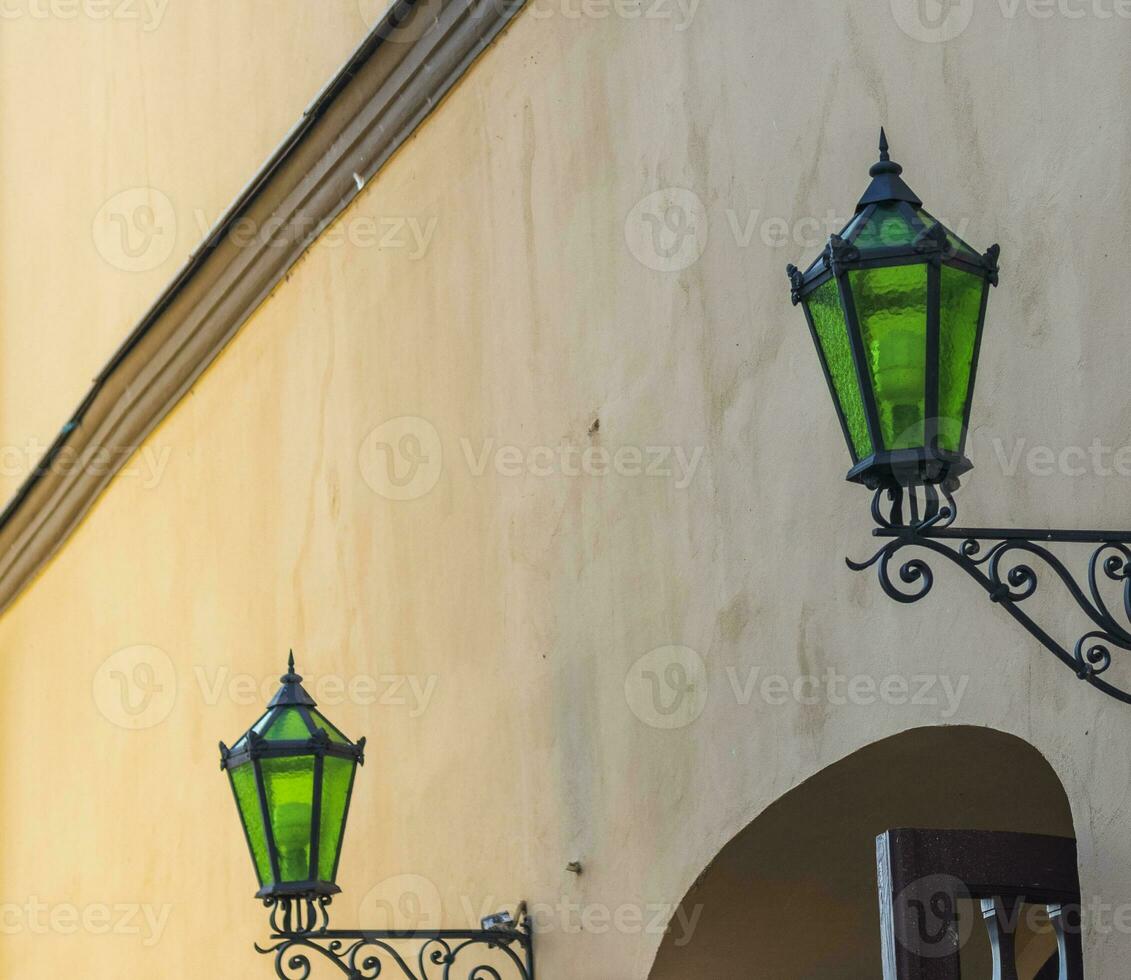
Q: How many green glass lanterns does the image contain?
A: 2